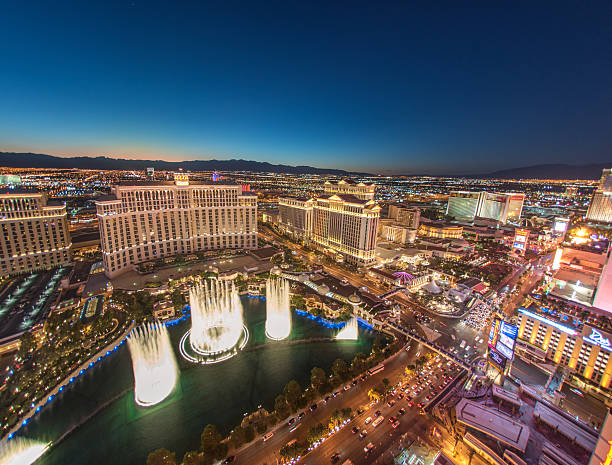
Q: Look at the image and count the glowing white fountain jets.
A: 5